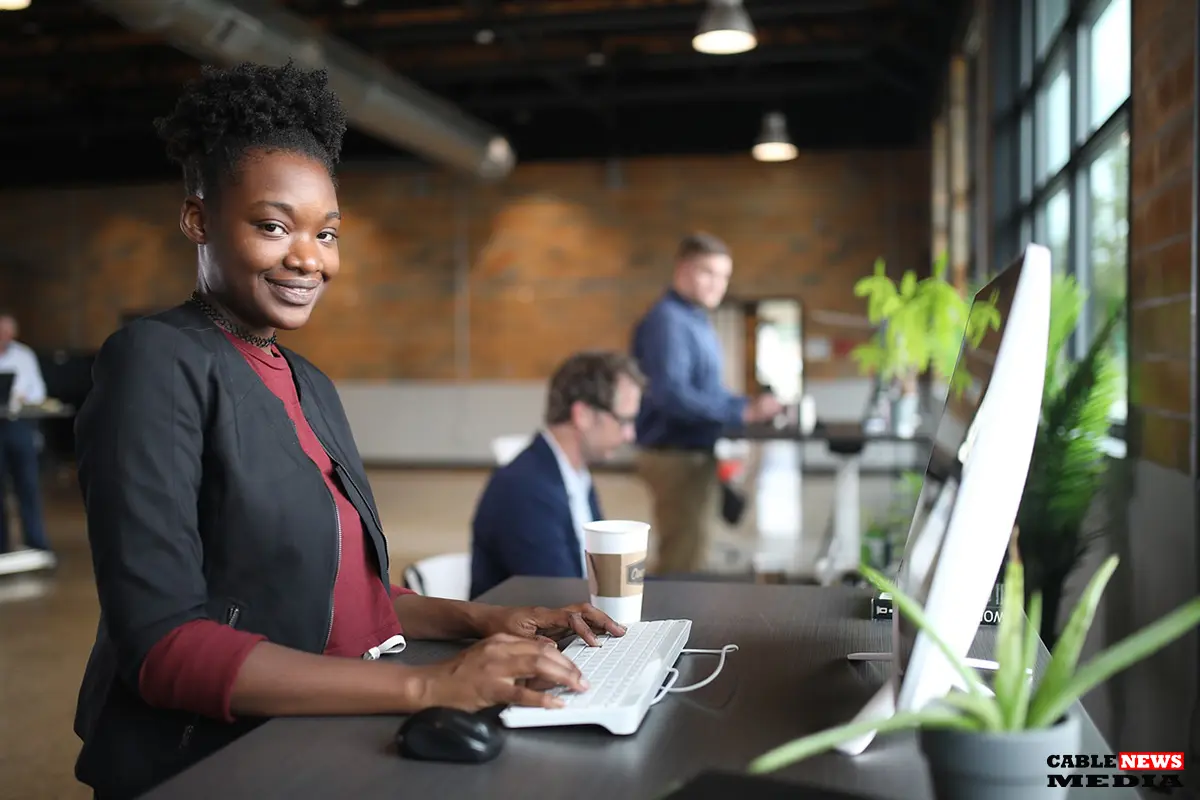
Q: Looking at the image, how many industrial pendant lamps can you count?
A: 2